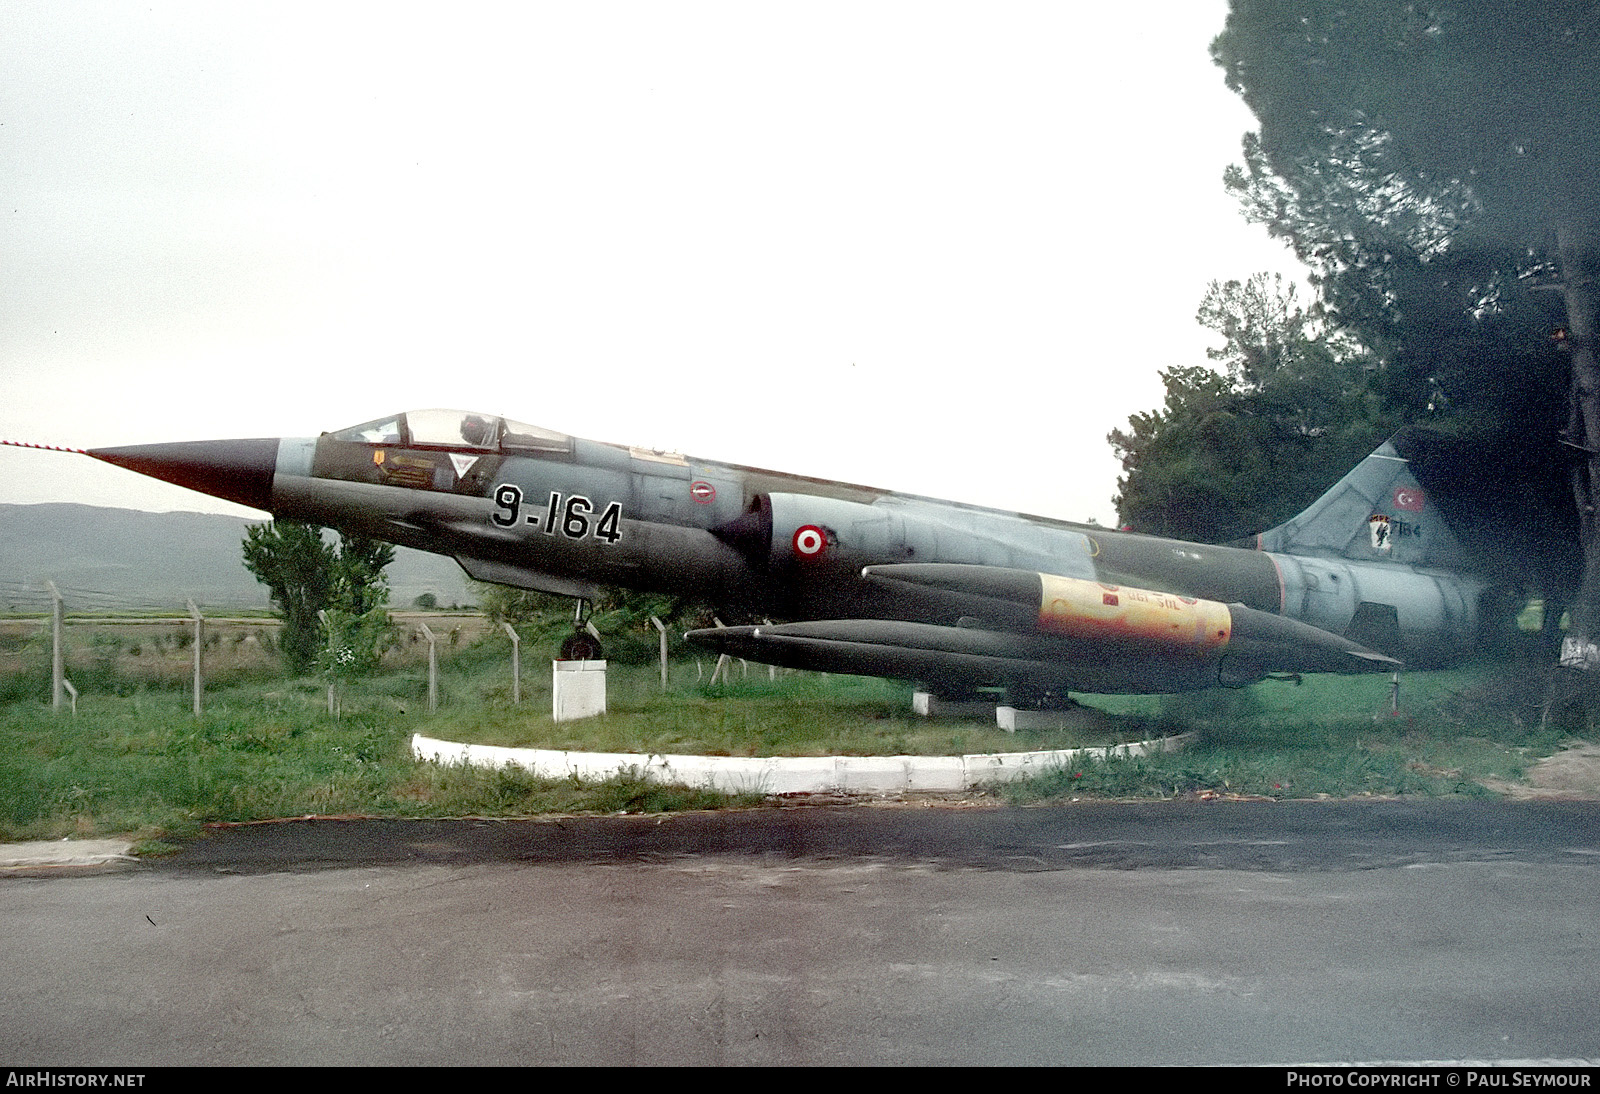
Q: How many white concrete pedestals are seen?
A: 3